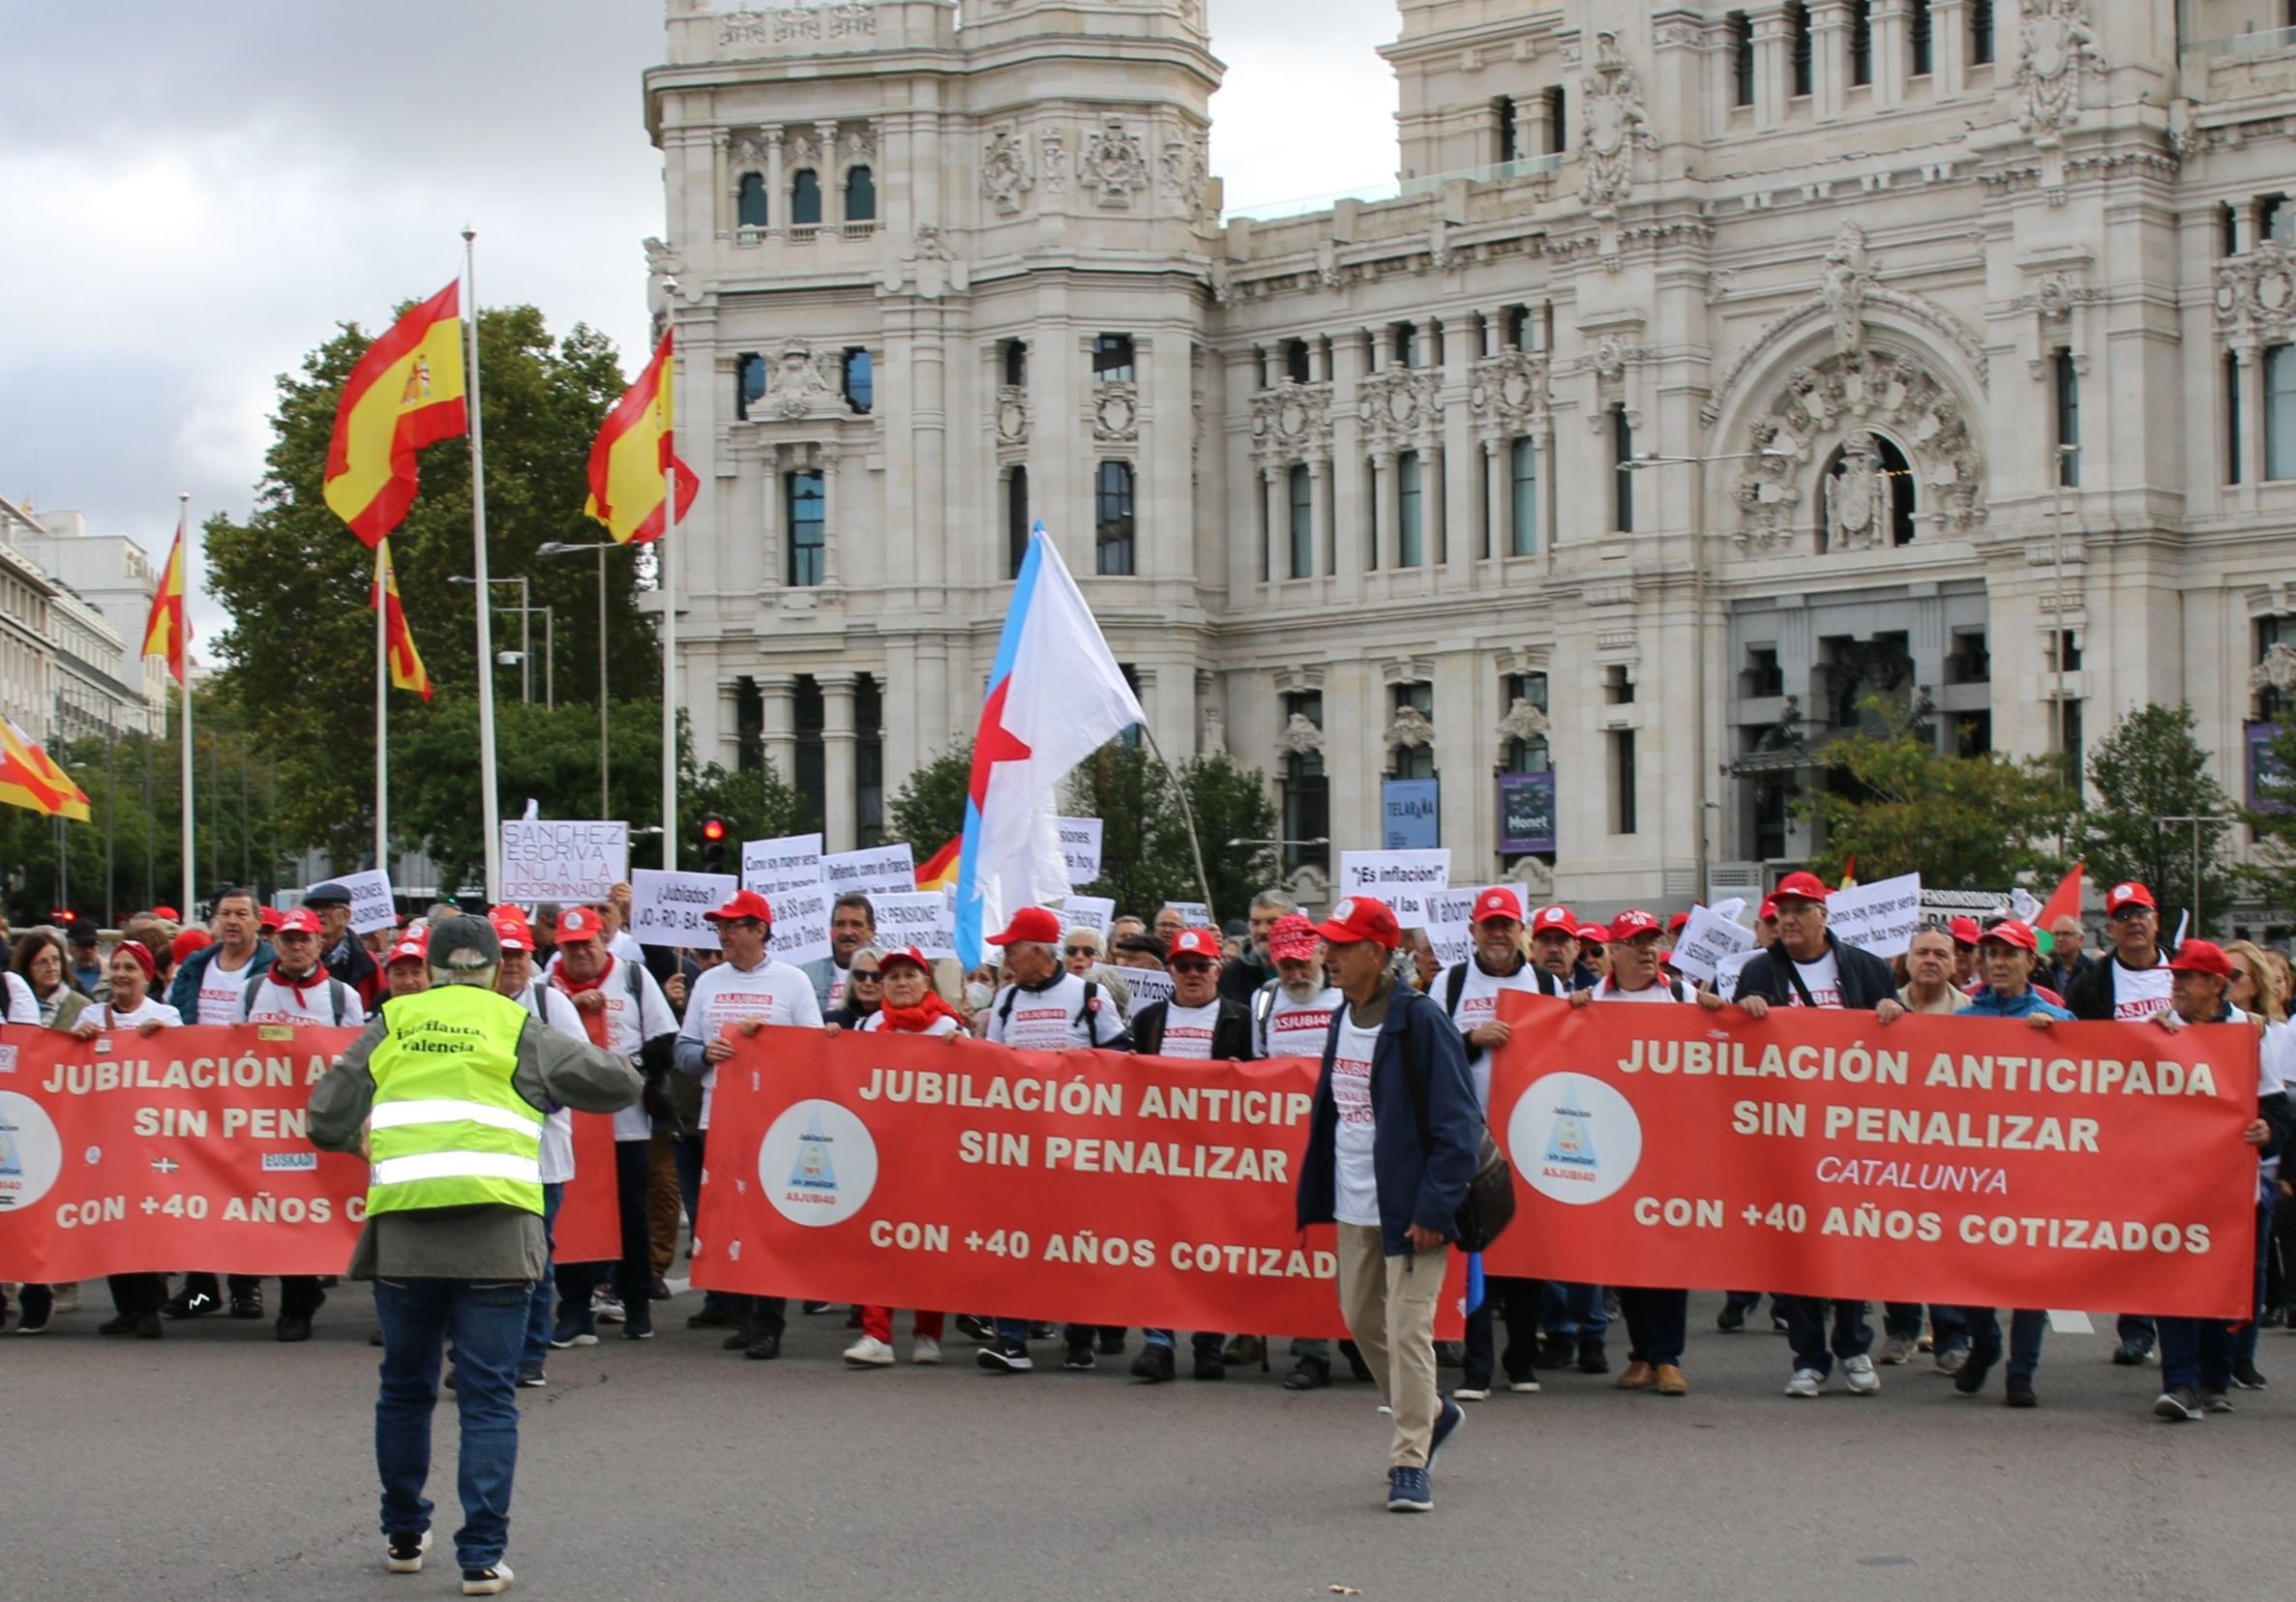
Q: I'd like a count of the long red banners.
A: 3